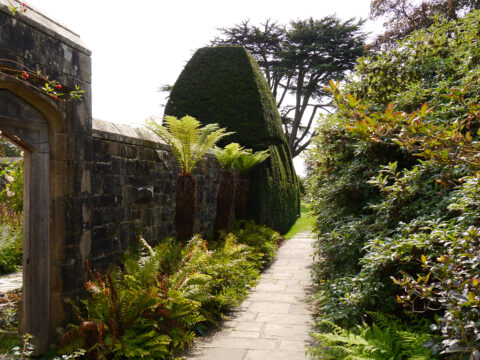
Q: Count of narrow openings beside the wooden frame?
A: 1